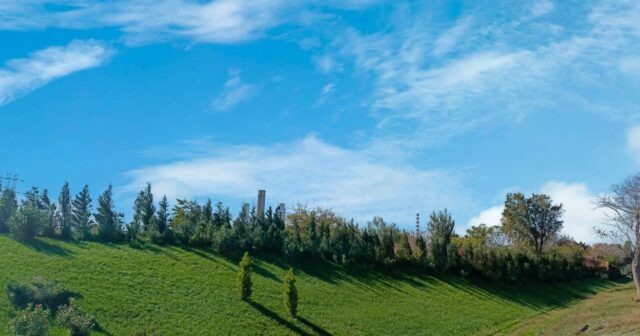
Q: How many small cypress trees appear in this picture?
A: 2